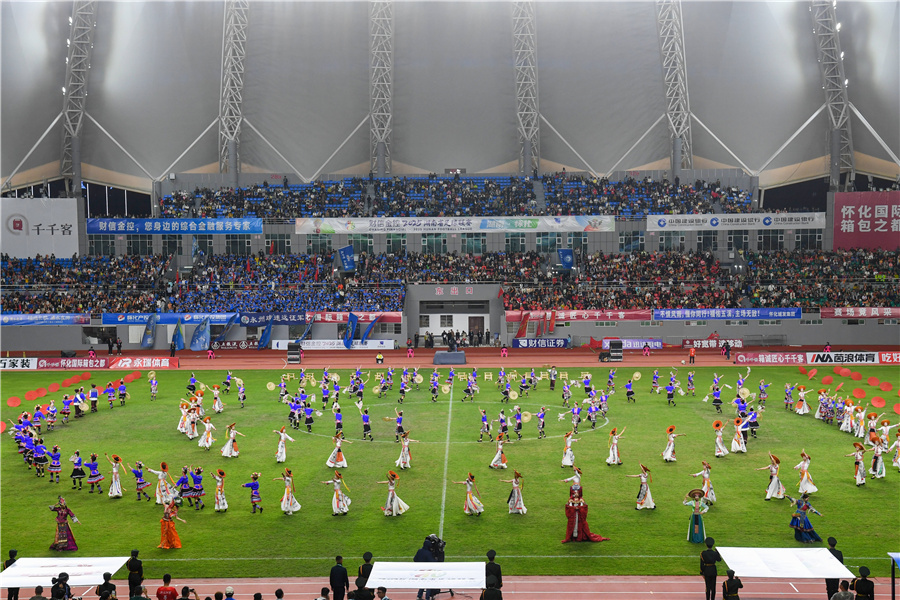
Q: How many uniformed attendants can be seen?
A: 11